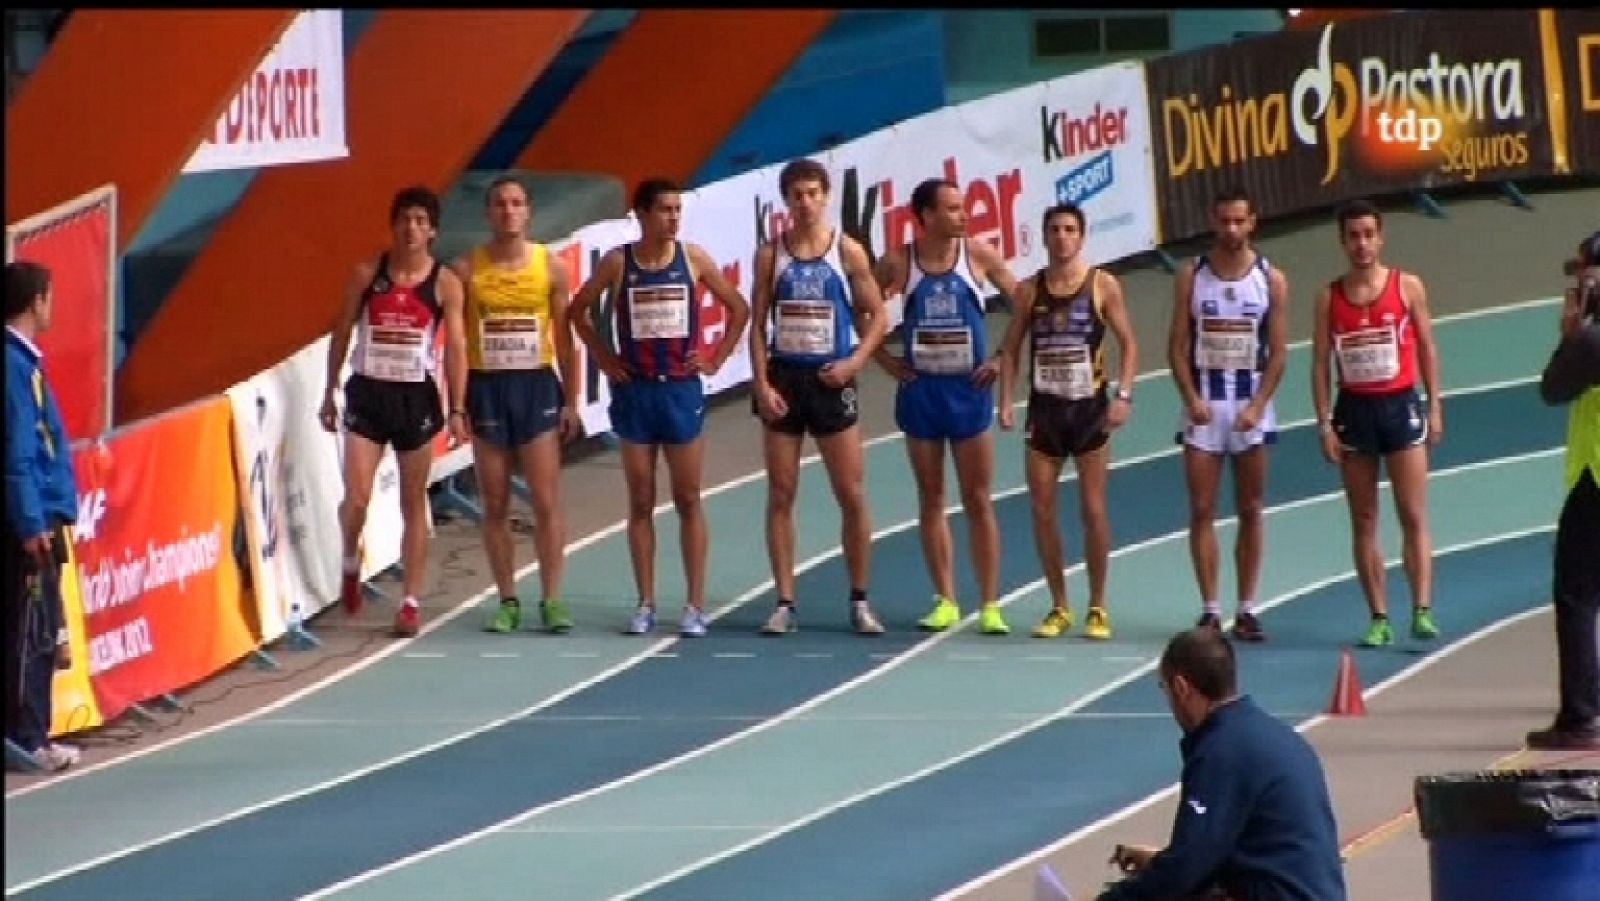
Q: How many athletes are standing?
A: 8